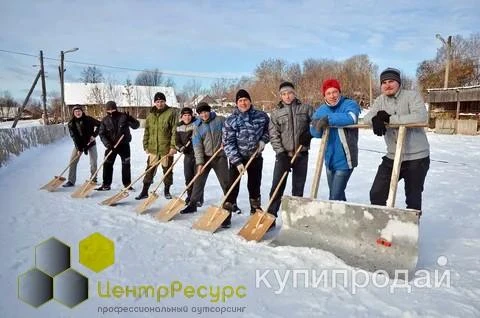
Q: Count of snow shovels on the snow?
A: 8